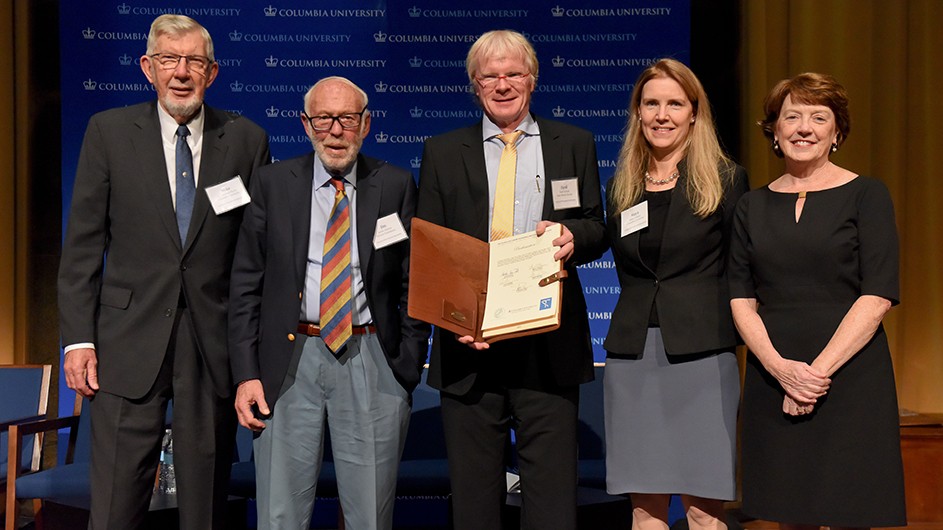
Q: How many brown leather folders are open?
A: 1